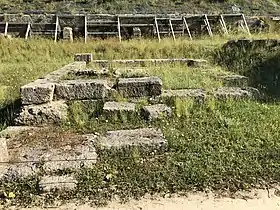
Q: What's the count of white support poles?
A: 11